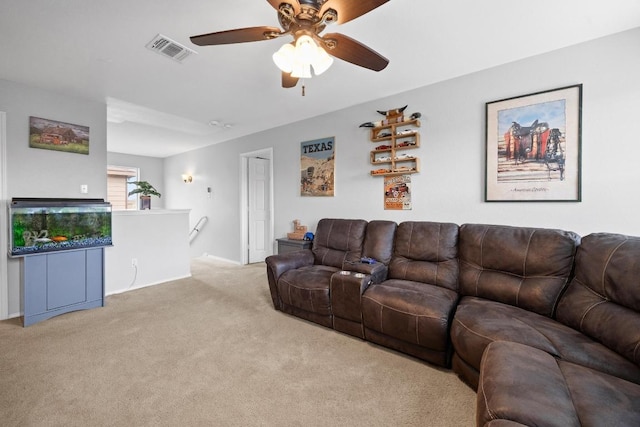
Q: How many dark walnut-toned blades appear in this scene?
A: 5